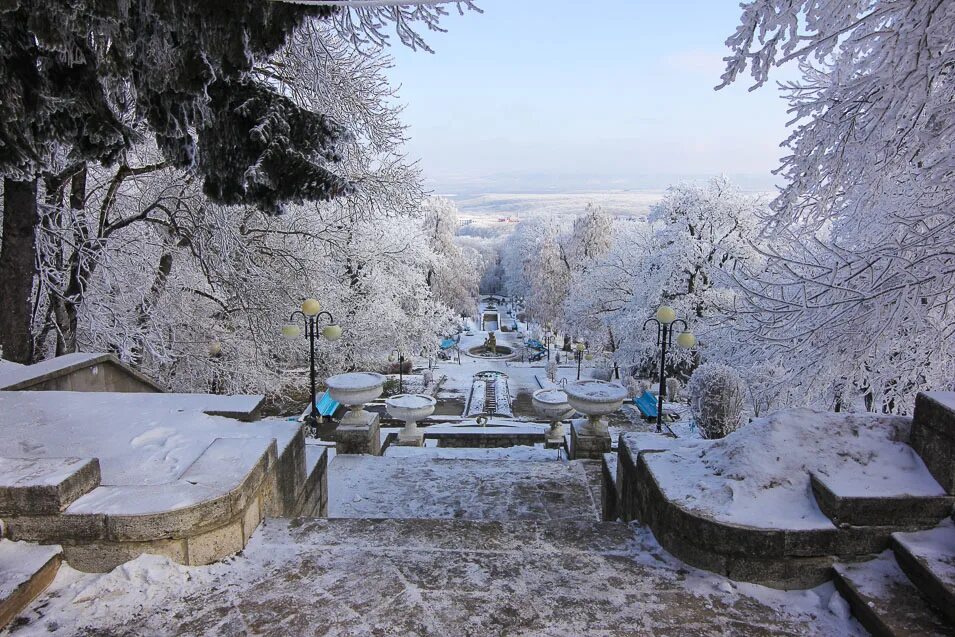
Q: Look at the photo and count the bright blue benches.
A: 4